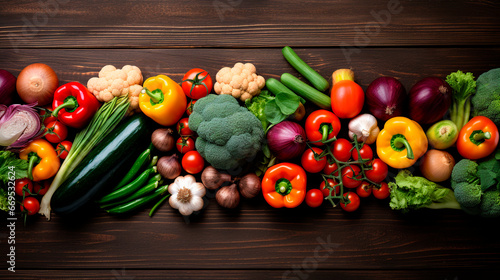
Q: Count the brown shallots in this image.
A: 5